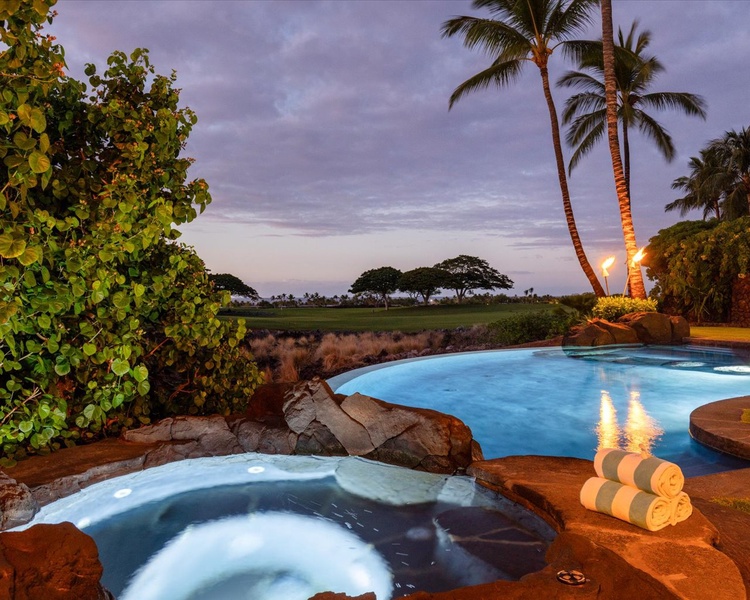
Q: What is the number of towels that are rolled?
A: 3